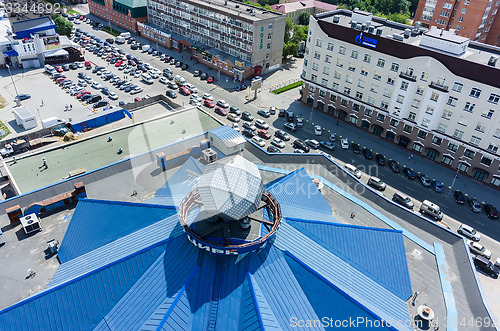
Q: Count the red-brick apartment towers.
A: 1